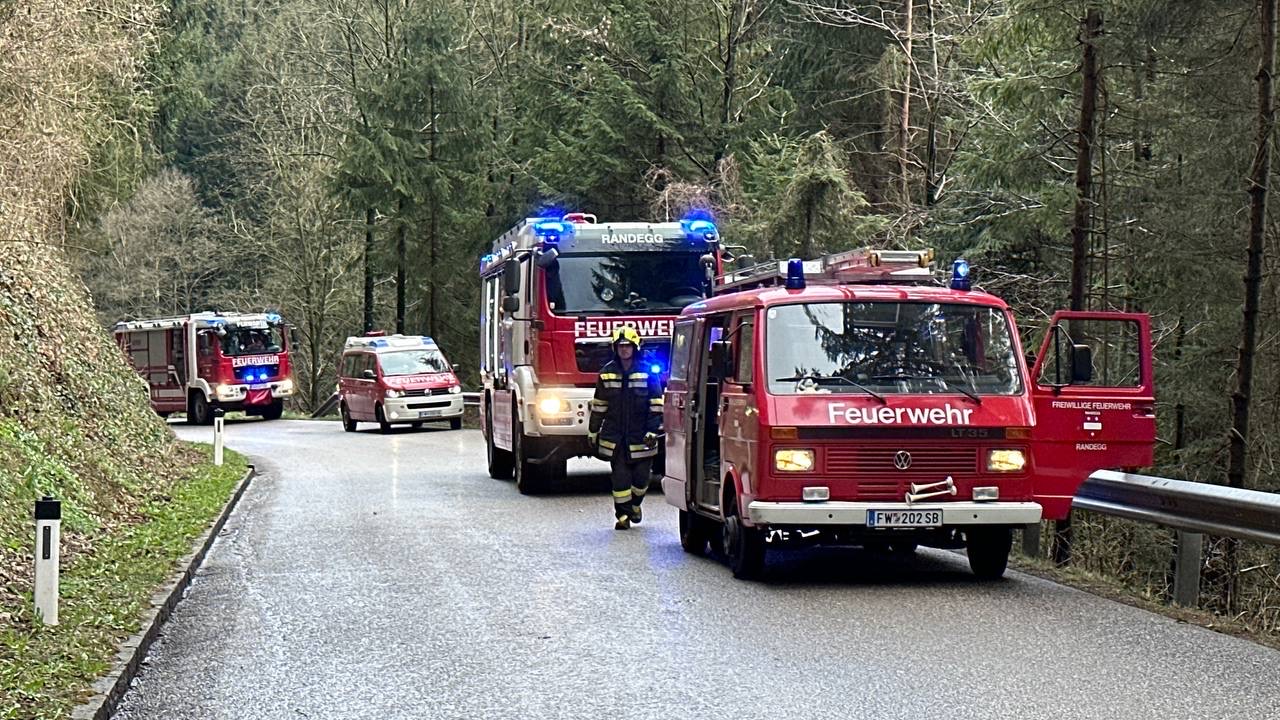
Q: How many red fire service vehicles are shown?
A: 4